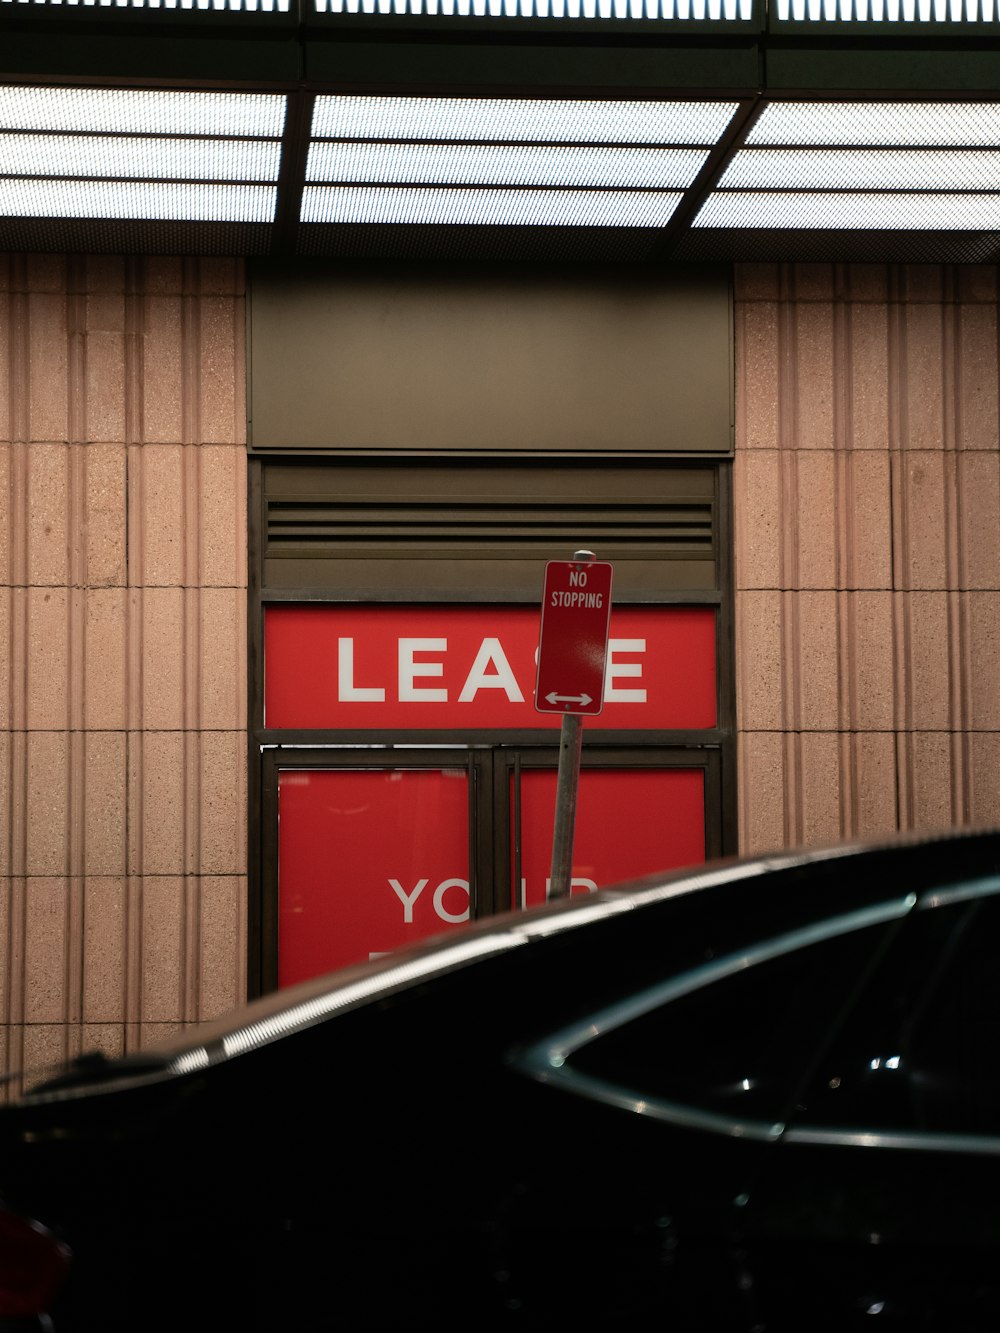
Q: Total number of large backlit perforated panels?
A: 3